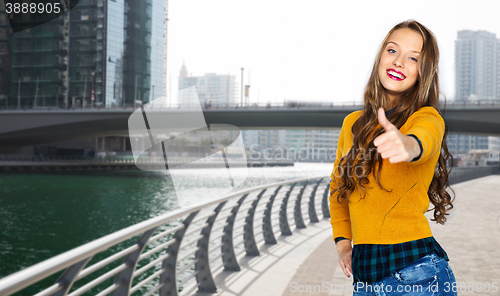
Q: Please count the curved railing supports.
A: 11